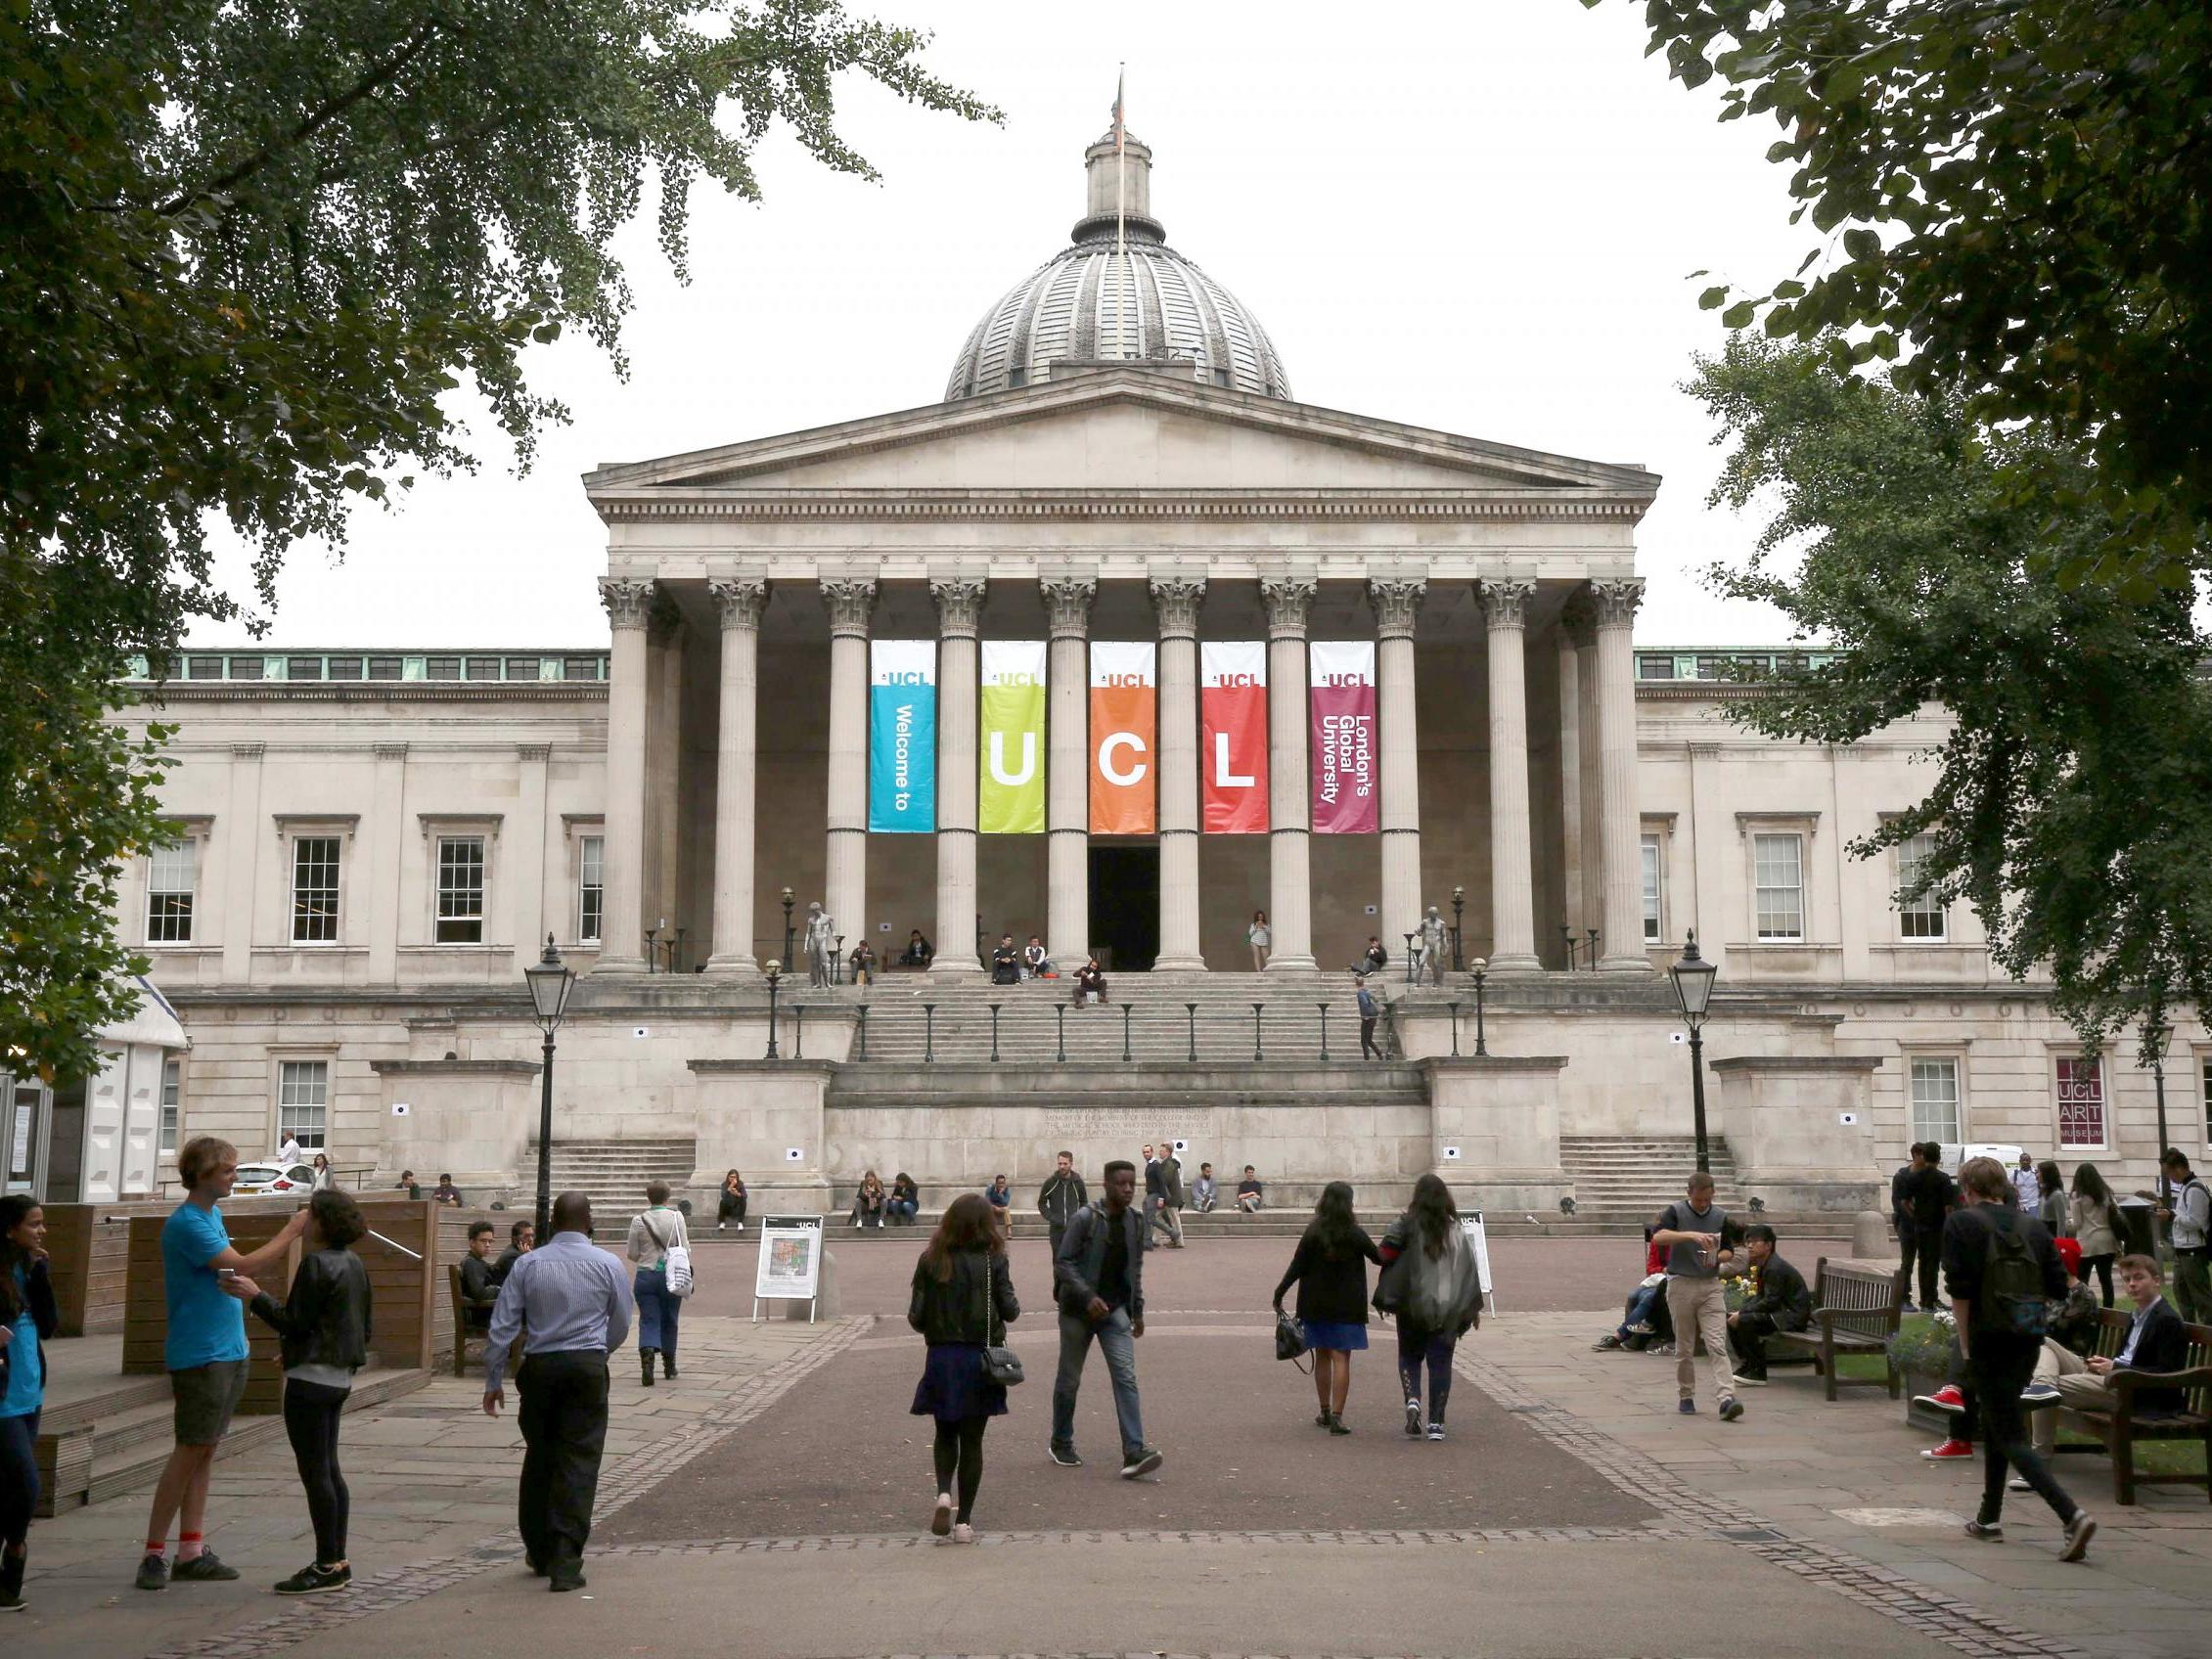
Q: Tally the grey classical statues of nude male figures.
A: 2